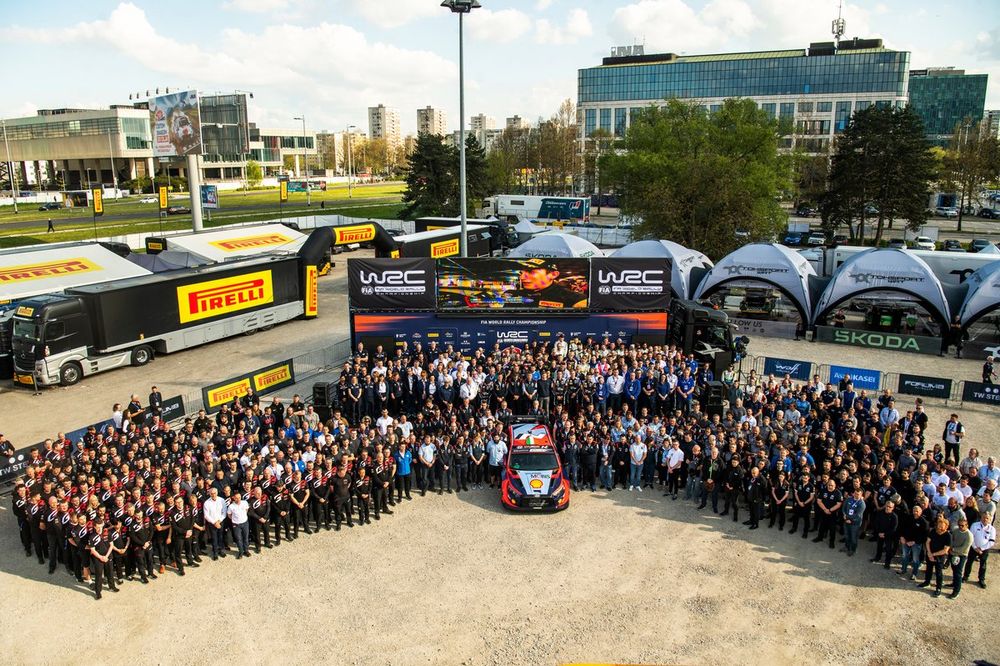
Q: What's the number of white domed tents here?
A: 5